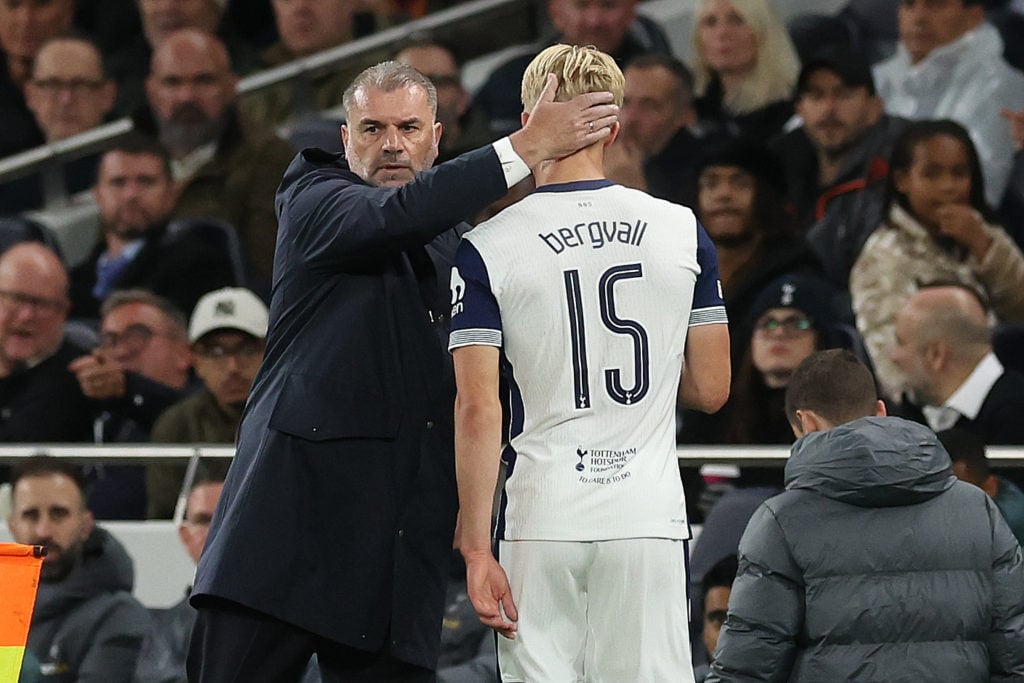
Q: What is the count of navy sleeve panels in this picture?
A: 2